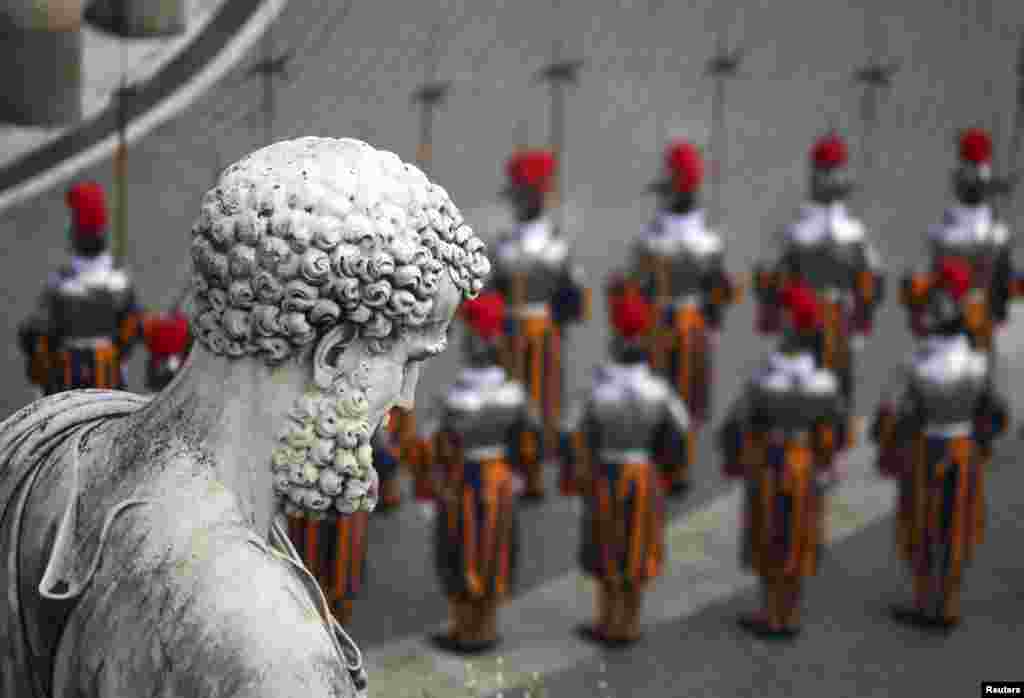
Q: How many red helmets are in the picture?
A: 10